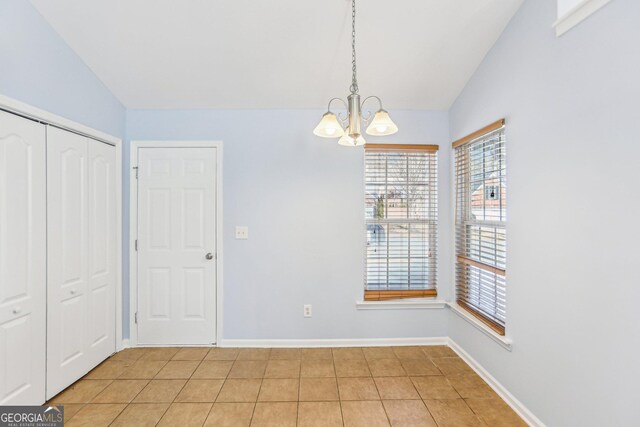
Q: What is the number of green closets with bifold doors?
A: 0